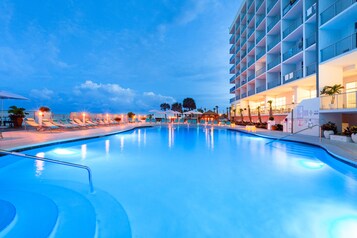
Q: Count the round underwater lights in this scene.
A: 3